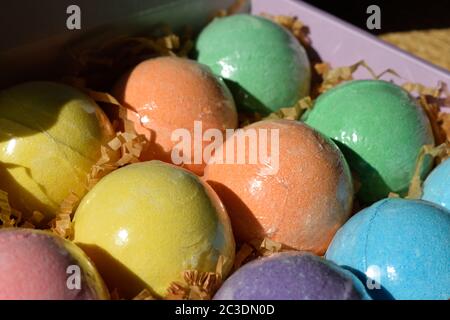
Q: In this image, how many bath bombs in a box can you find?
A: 10